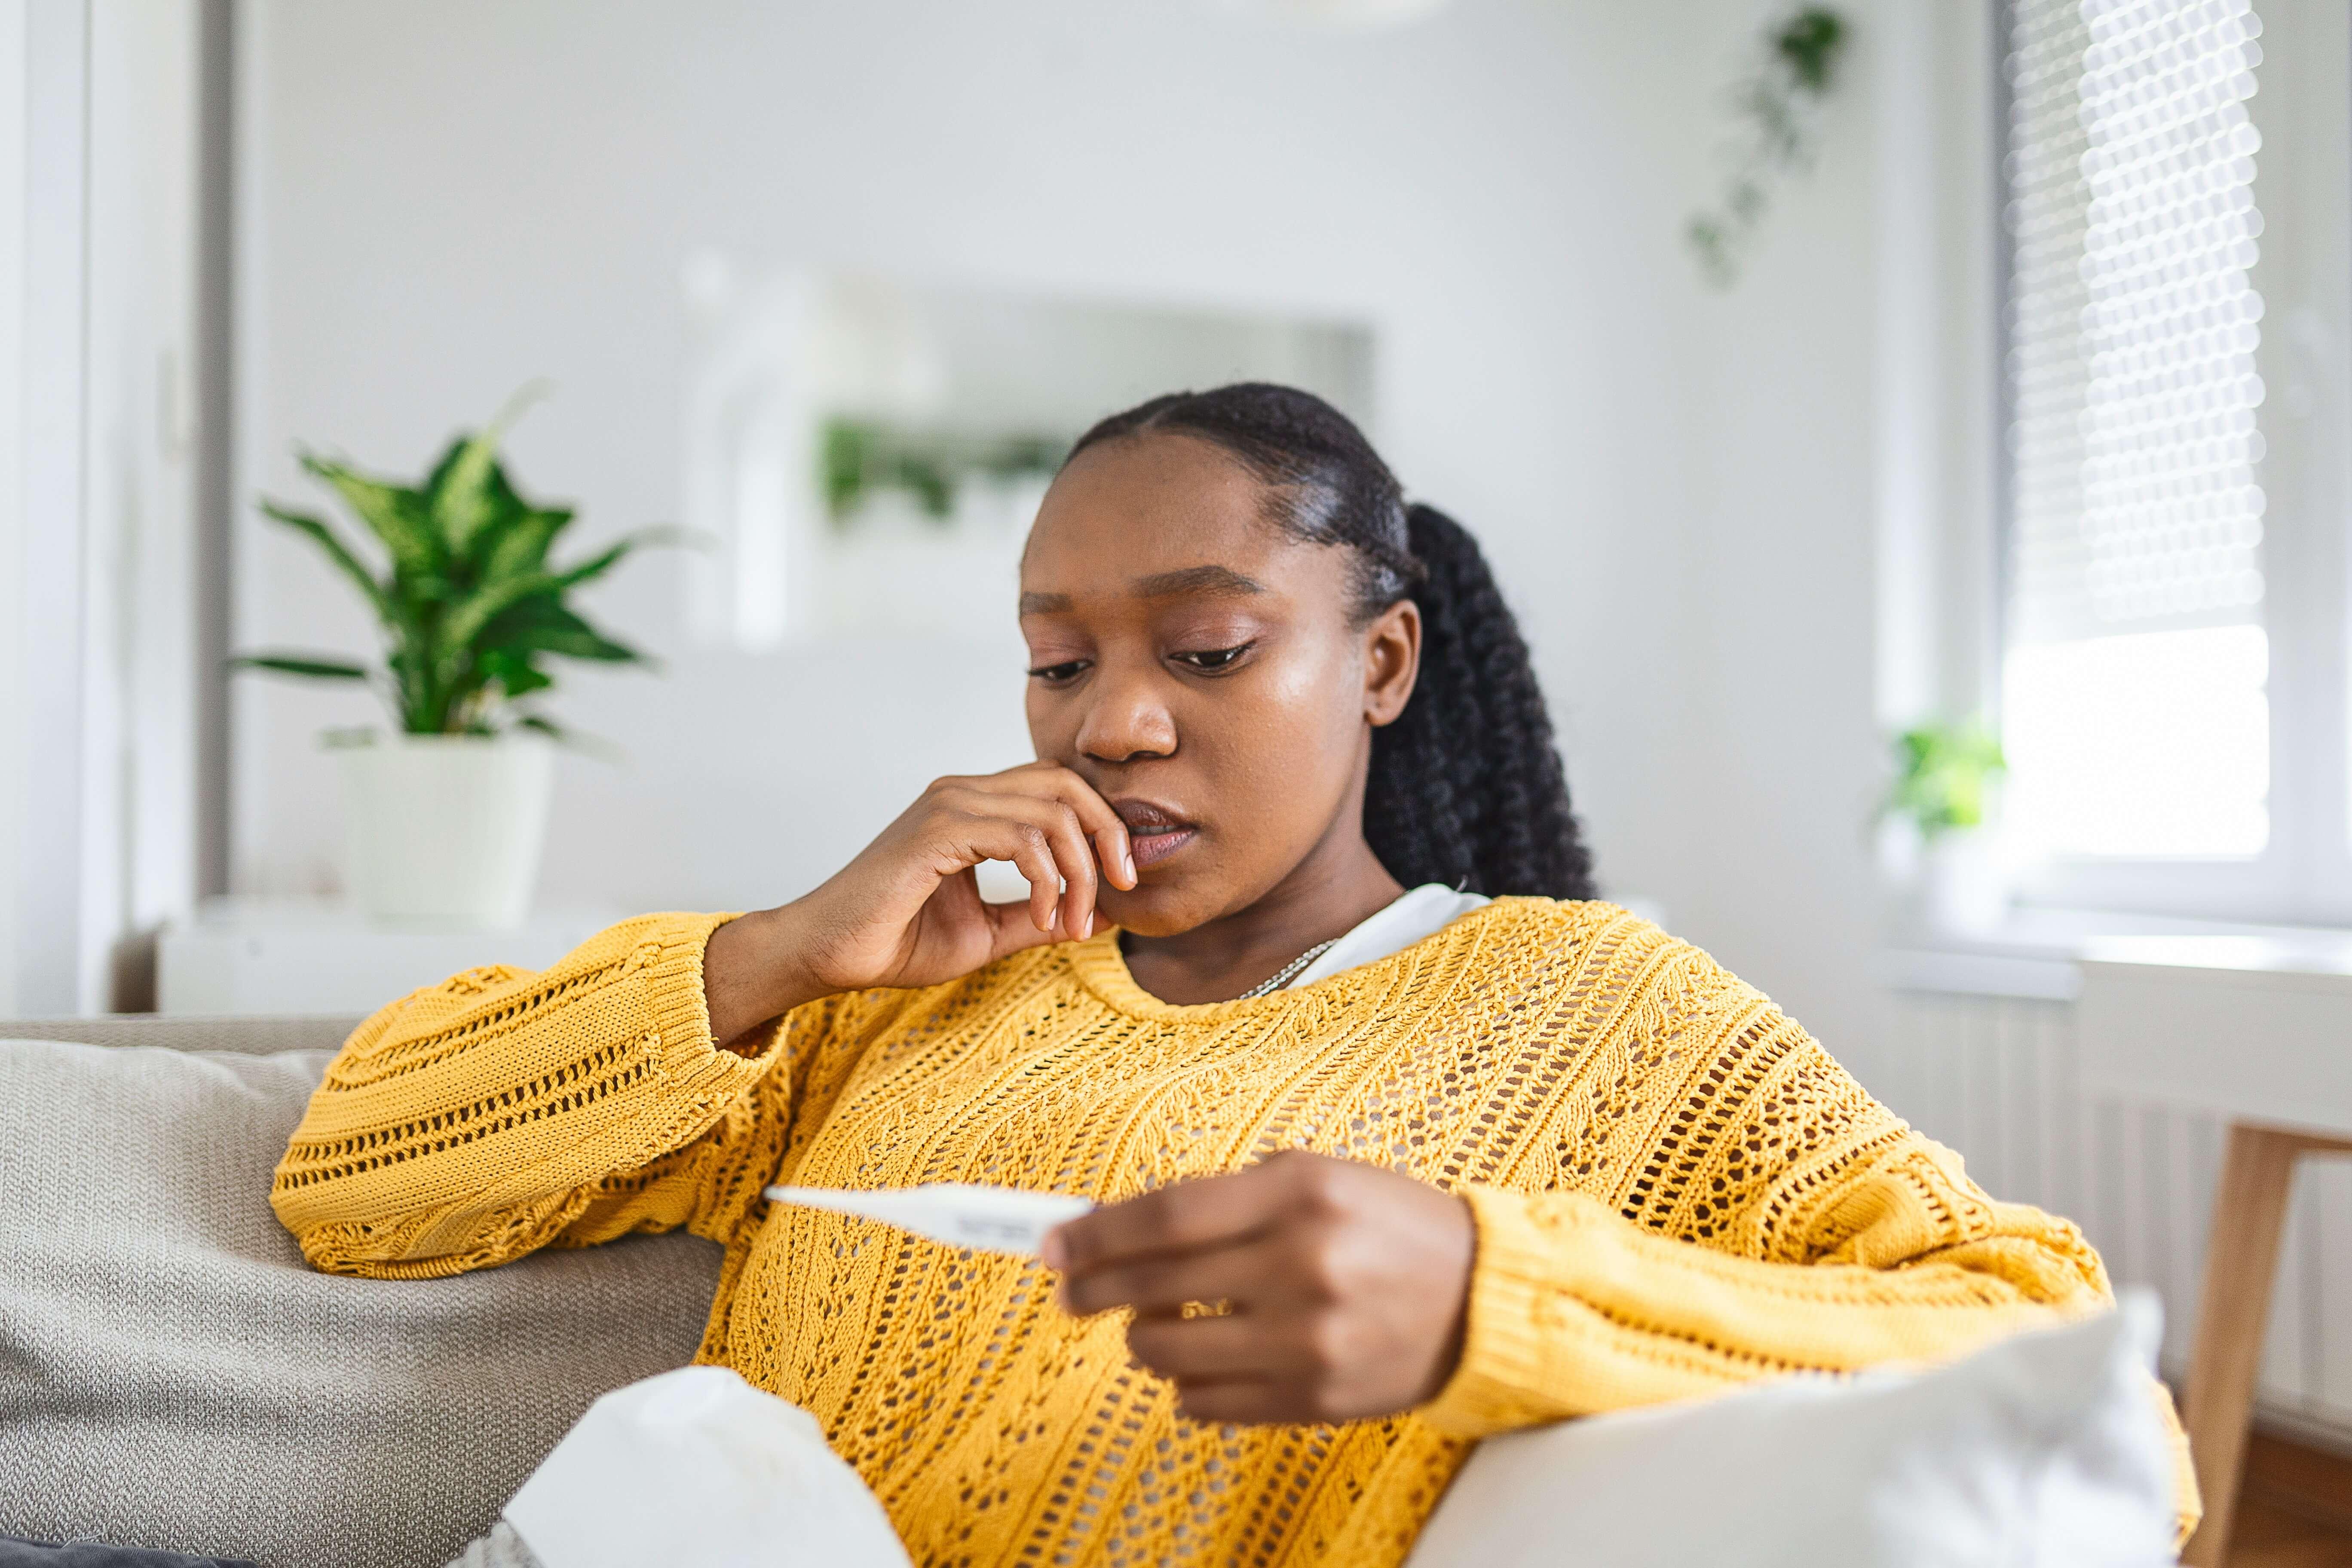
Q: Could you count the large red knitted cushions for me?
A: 0